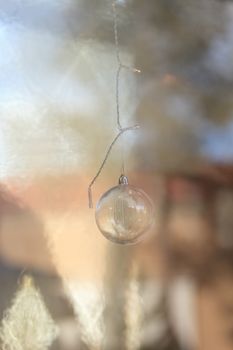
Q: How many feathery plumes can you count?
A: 3